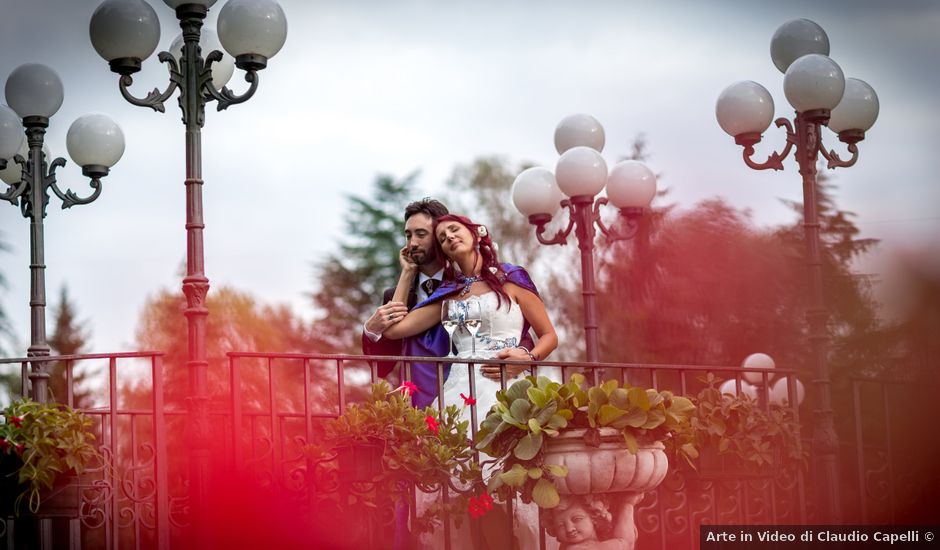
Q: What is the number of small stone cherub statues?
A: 1